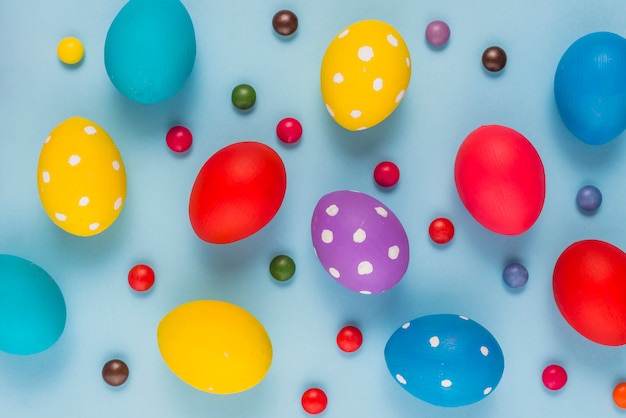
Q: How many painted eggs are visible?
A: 11